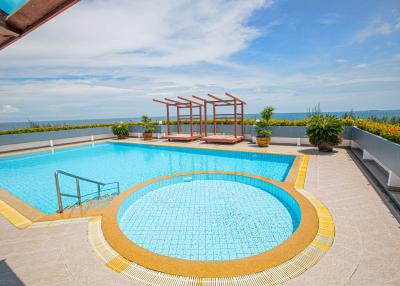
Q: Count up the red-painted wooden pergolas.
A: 2